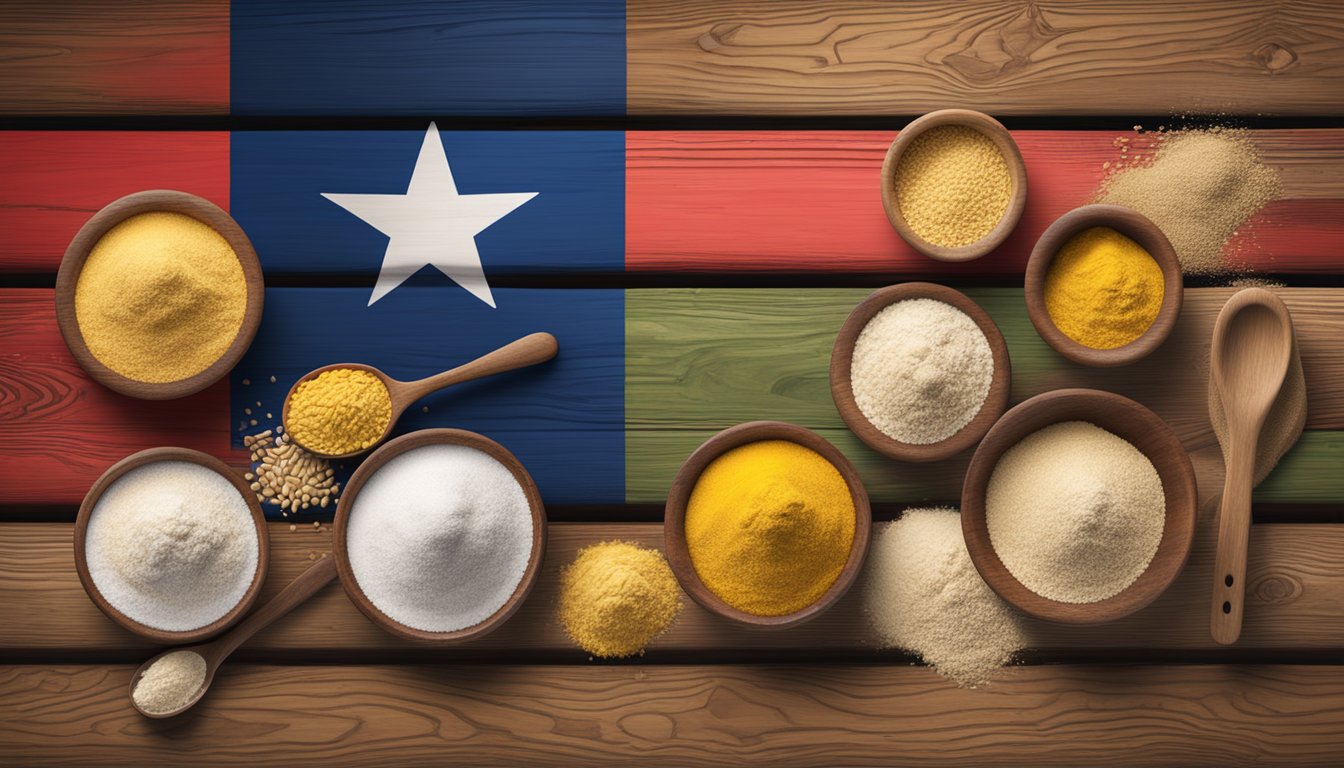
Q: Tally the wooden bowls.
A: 8